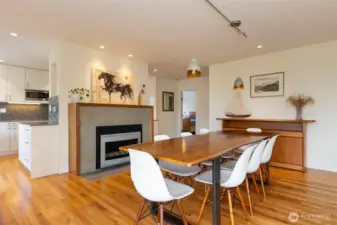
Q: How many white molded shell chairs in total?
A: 8